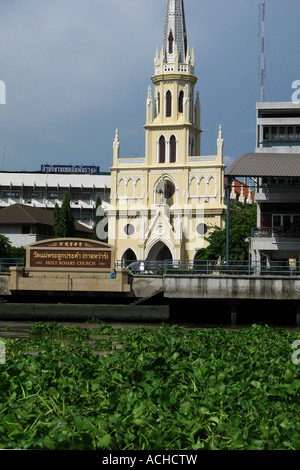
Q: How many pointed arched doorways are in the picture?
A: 3